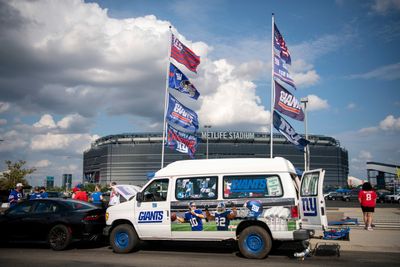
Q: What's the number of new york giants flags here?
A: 8